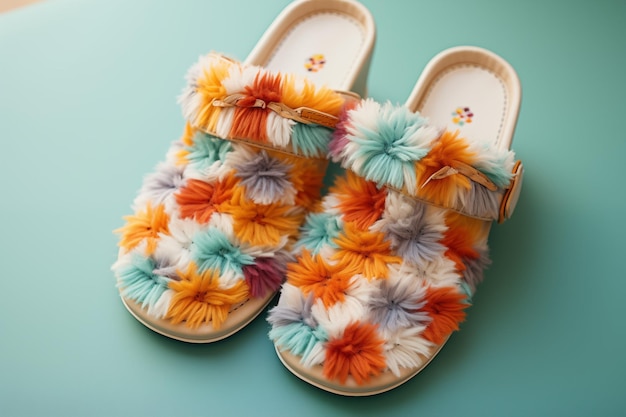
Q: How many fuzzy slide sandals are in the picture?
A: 2